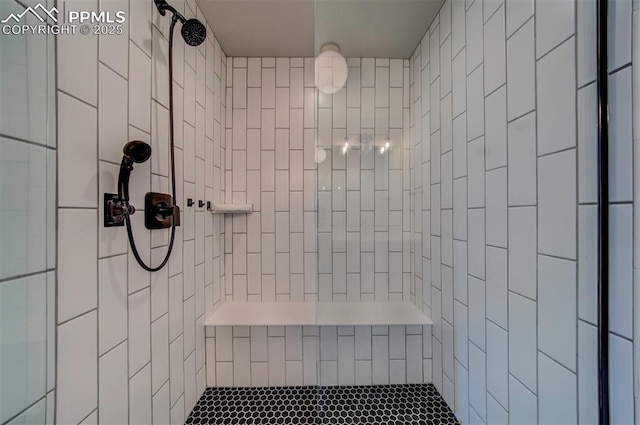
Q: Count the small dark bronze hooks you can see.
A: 3